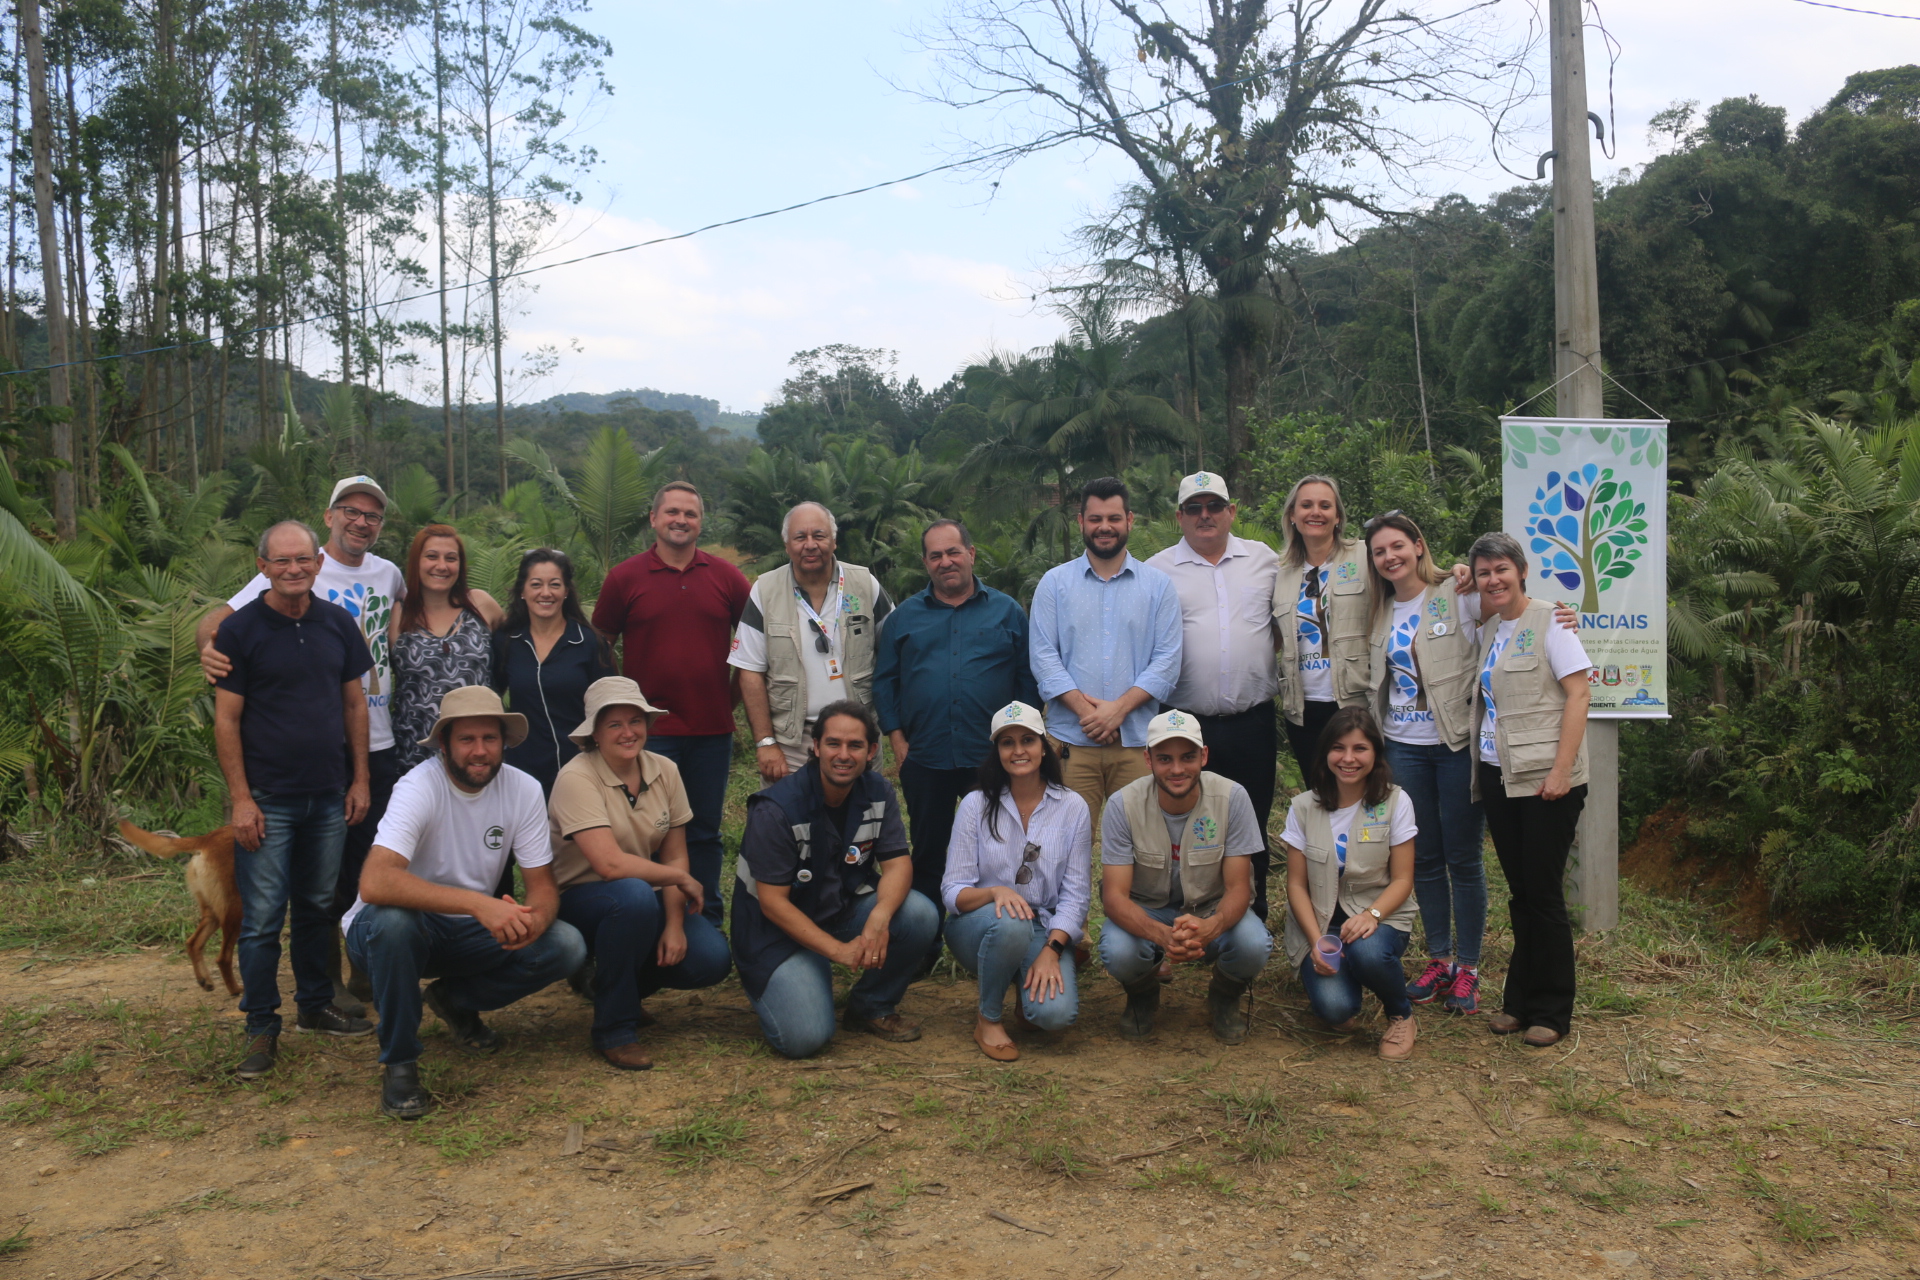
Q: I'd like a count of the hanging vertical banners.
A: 1